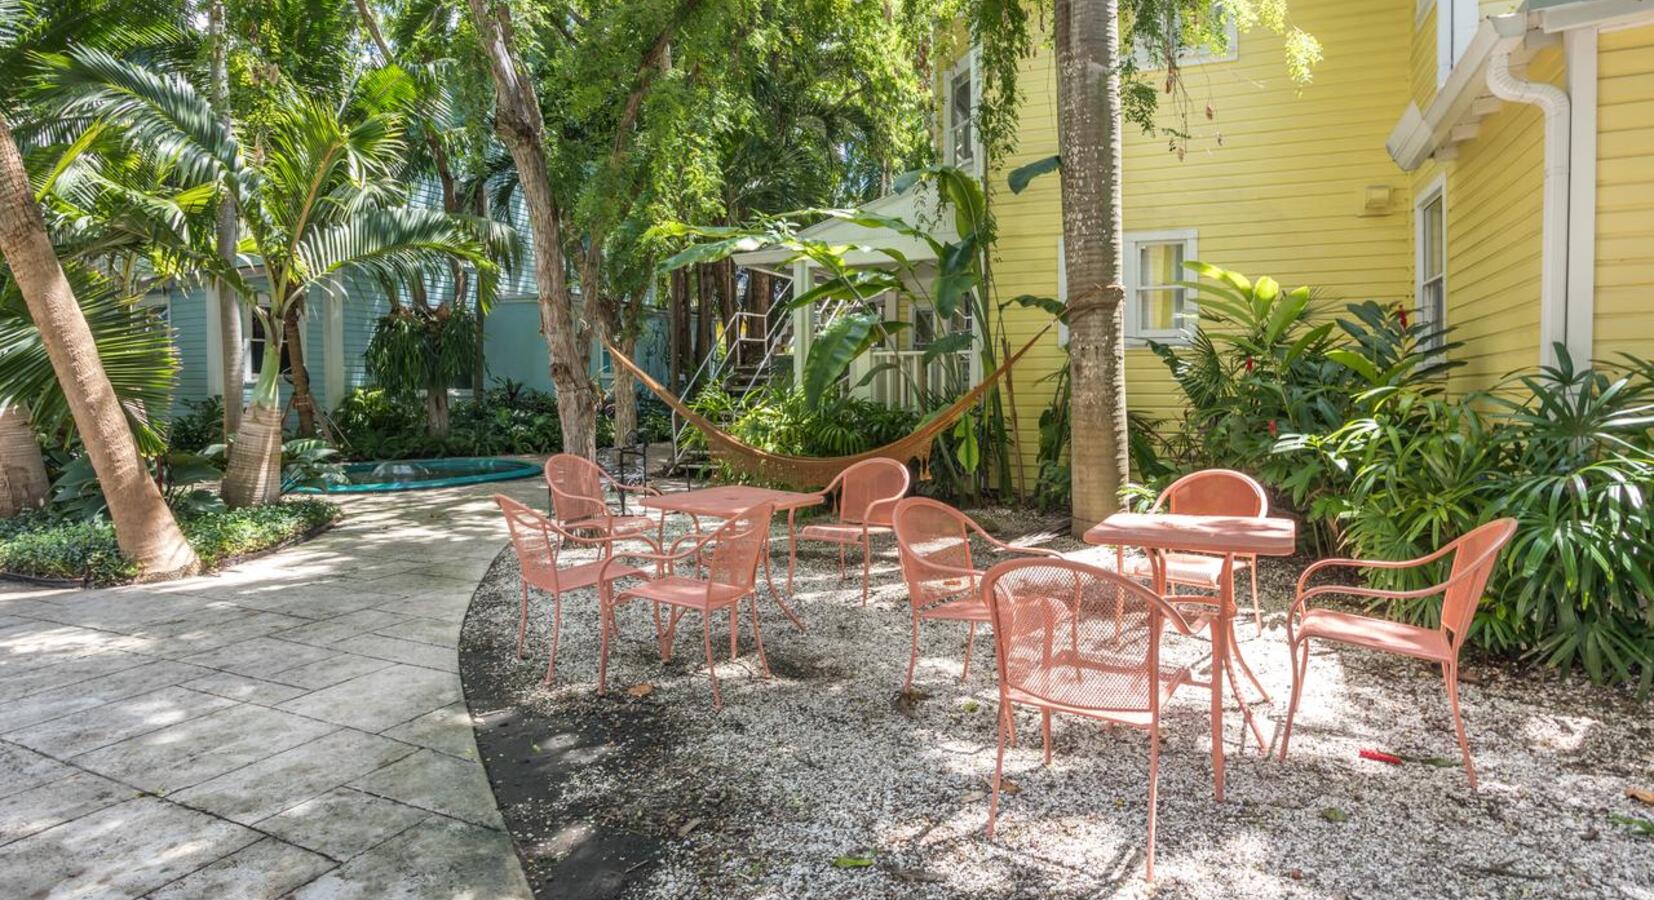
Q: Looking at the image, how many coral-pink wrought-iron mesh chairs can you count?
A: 8